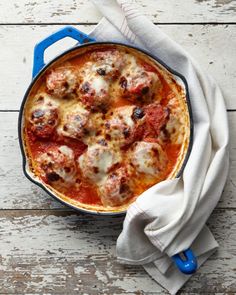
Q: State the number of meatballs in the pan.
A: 12